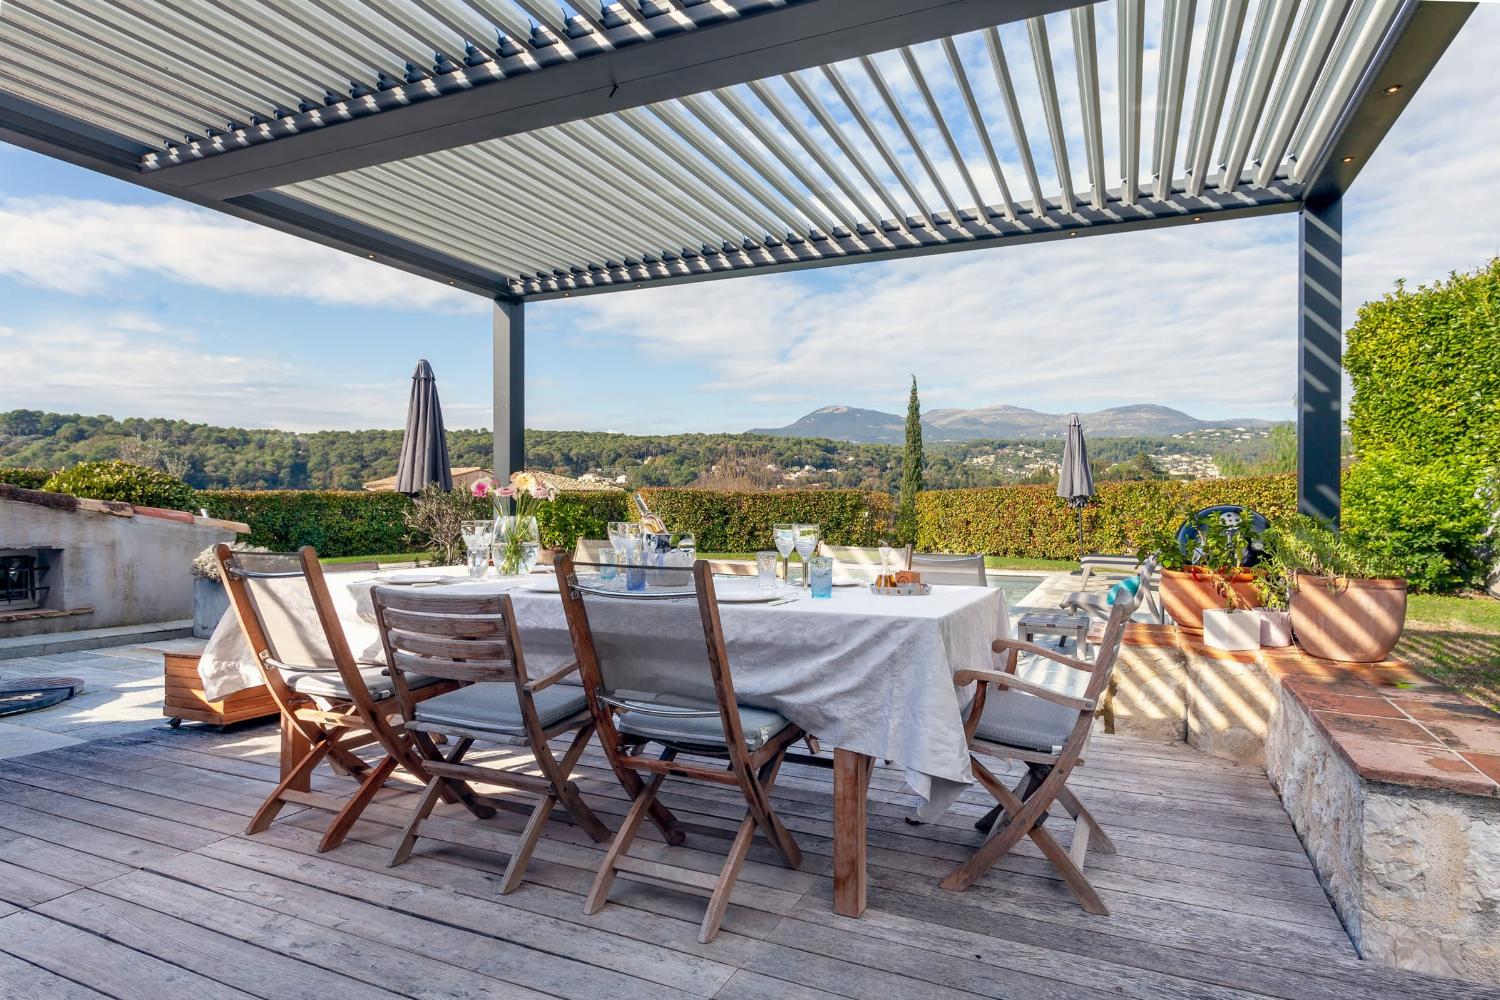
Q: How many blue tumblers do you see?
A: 3